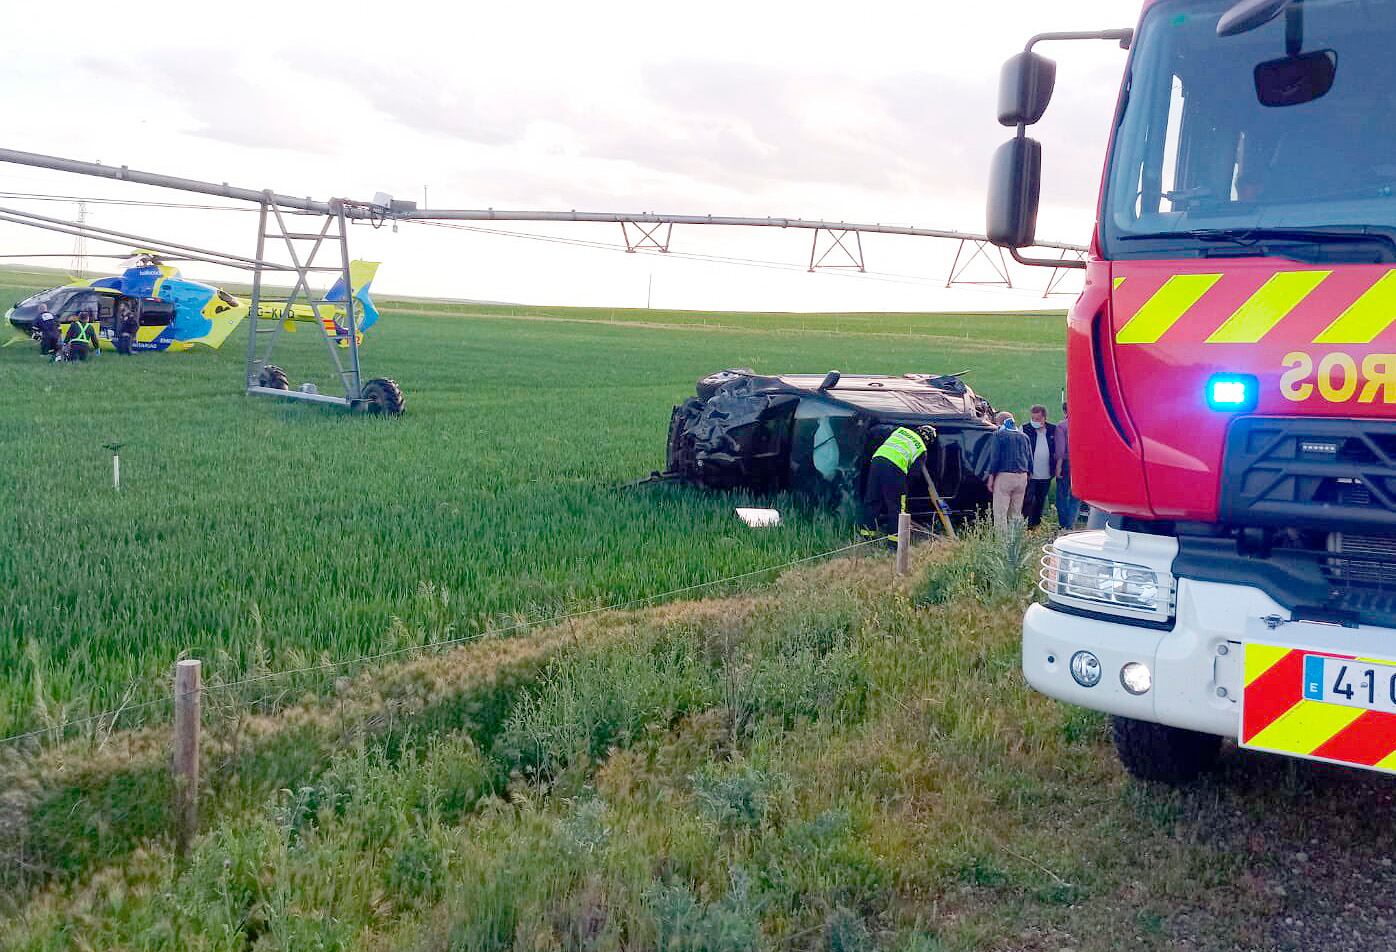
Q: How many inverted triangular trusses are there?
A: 4